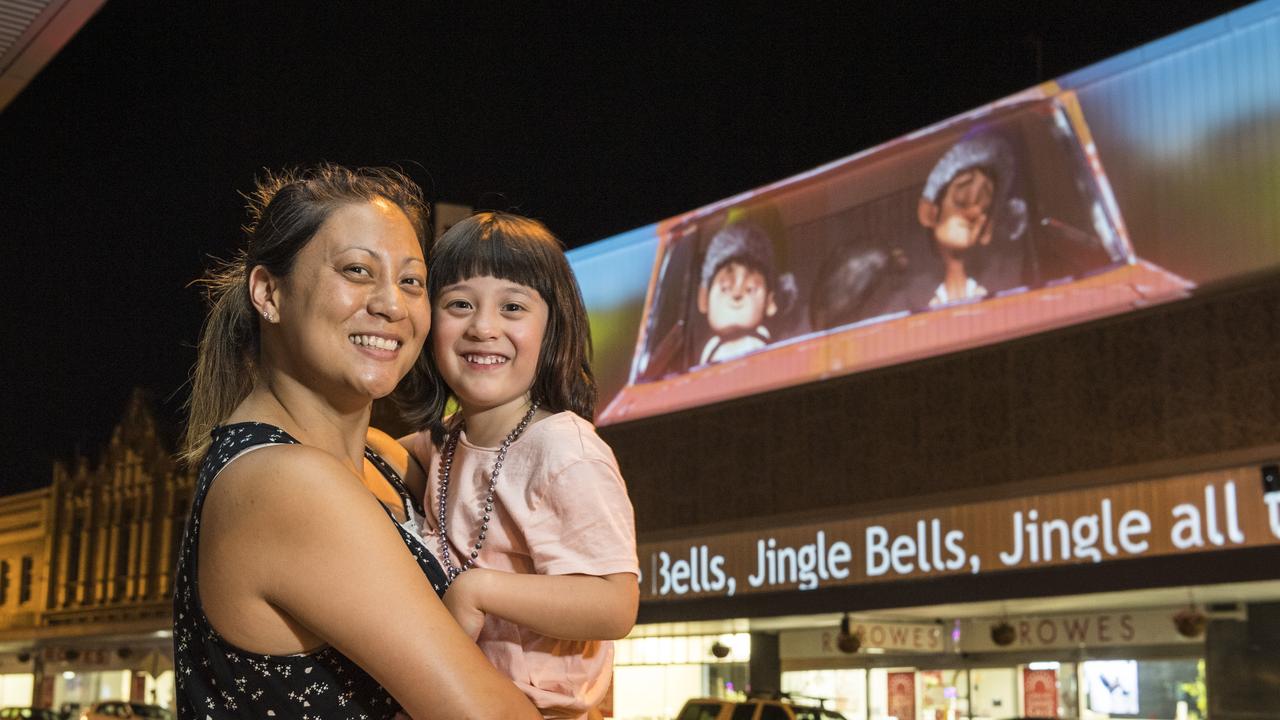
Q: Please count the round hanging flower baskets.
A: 4